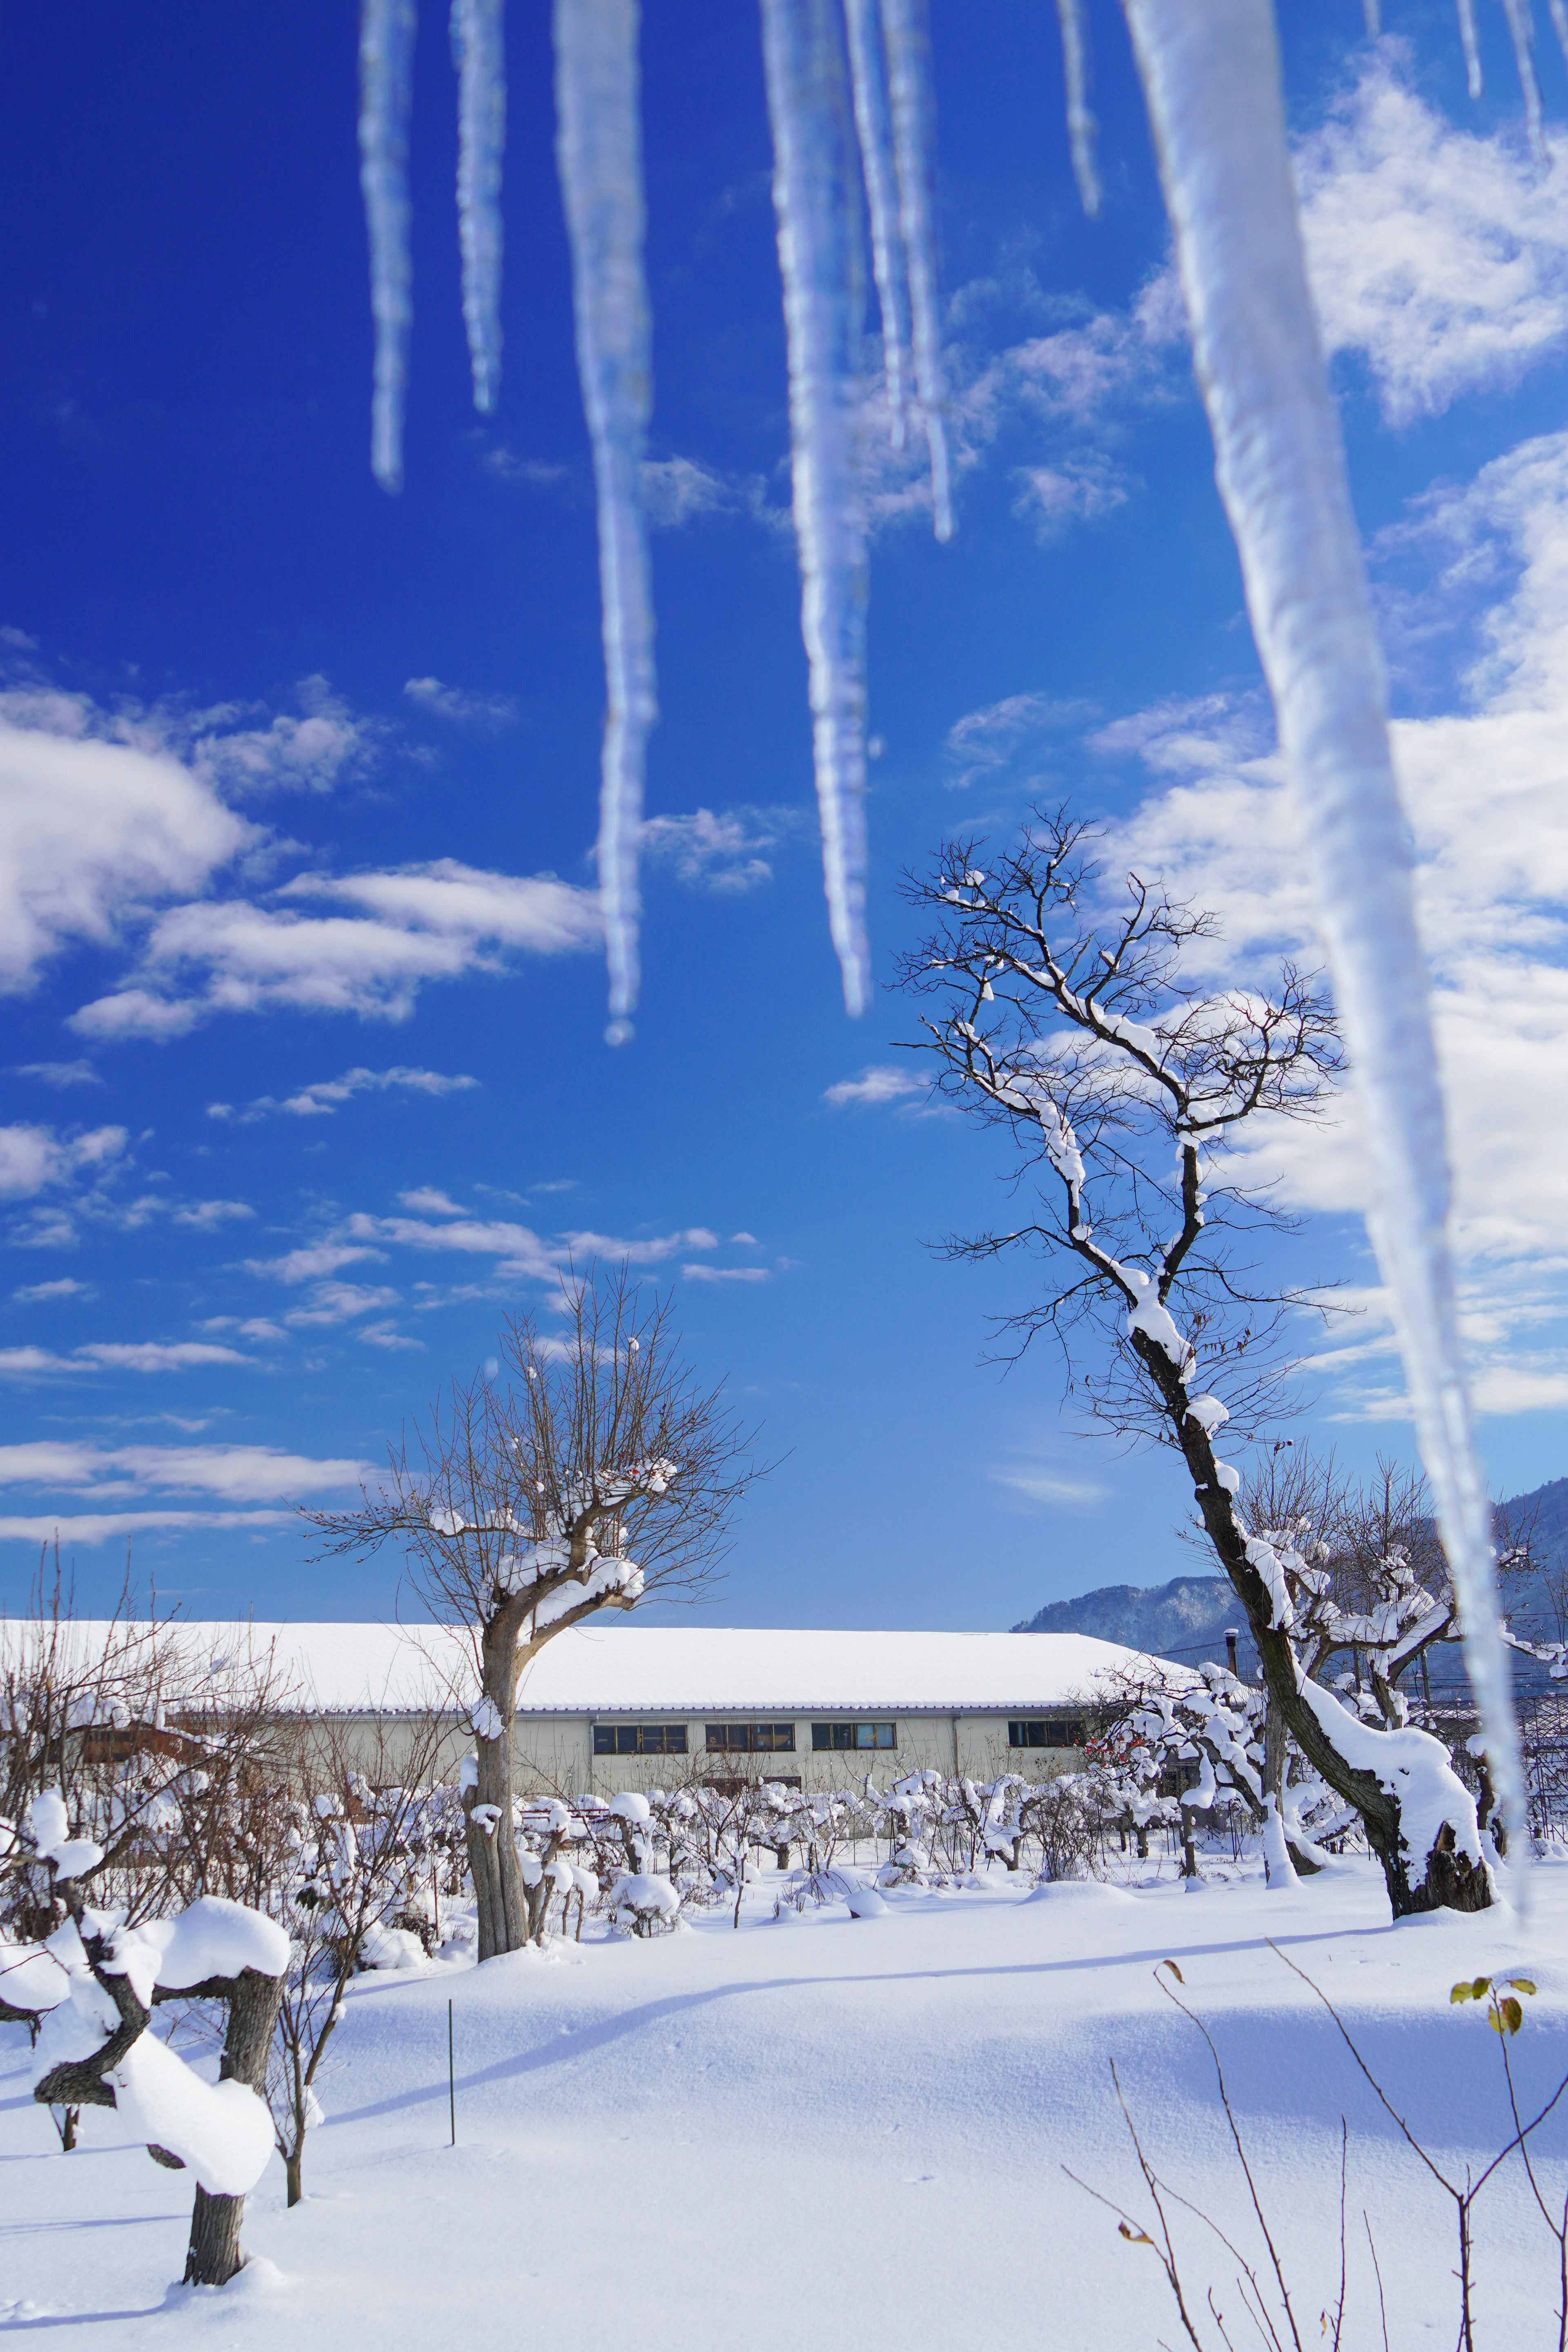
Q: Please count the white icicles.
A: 12